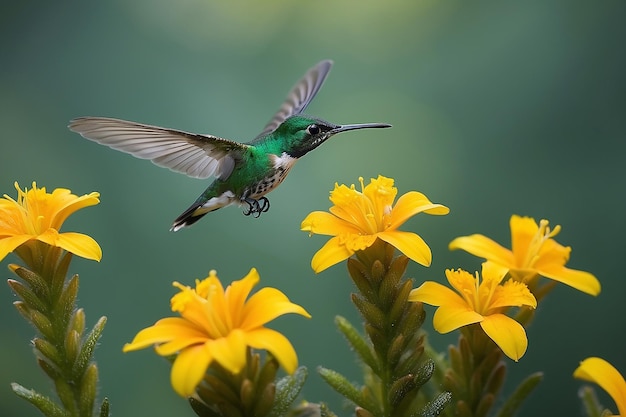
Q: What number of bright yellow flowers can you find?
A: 6